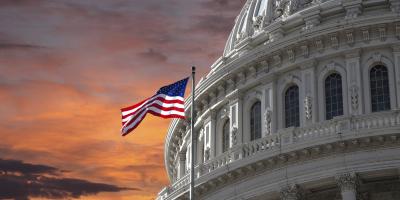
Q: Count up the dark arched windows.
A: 5